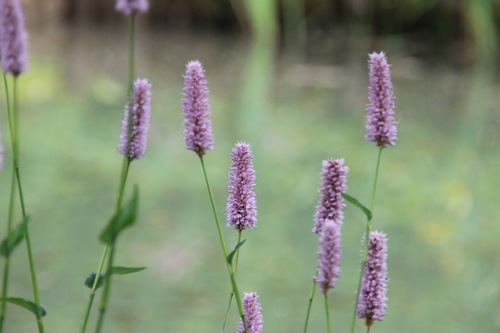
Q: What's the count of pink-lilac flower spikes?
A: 10